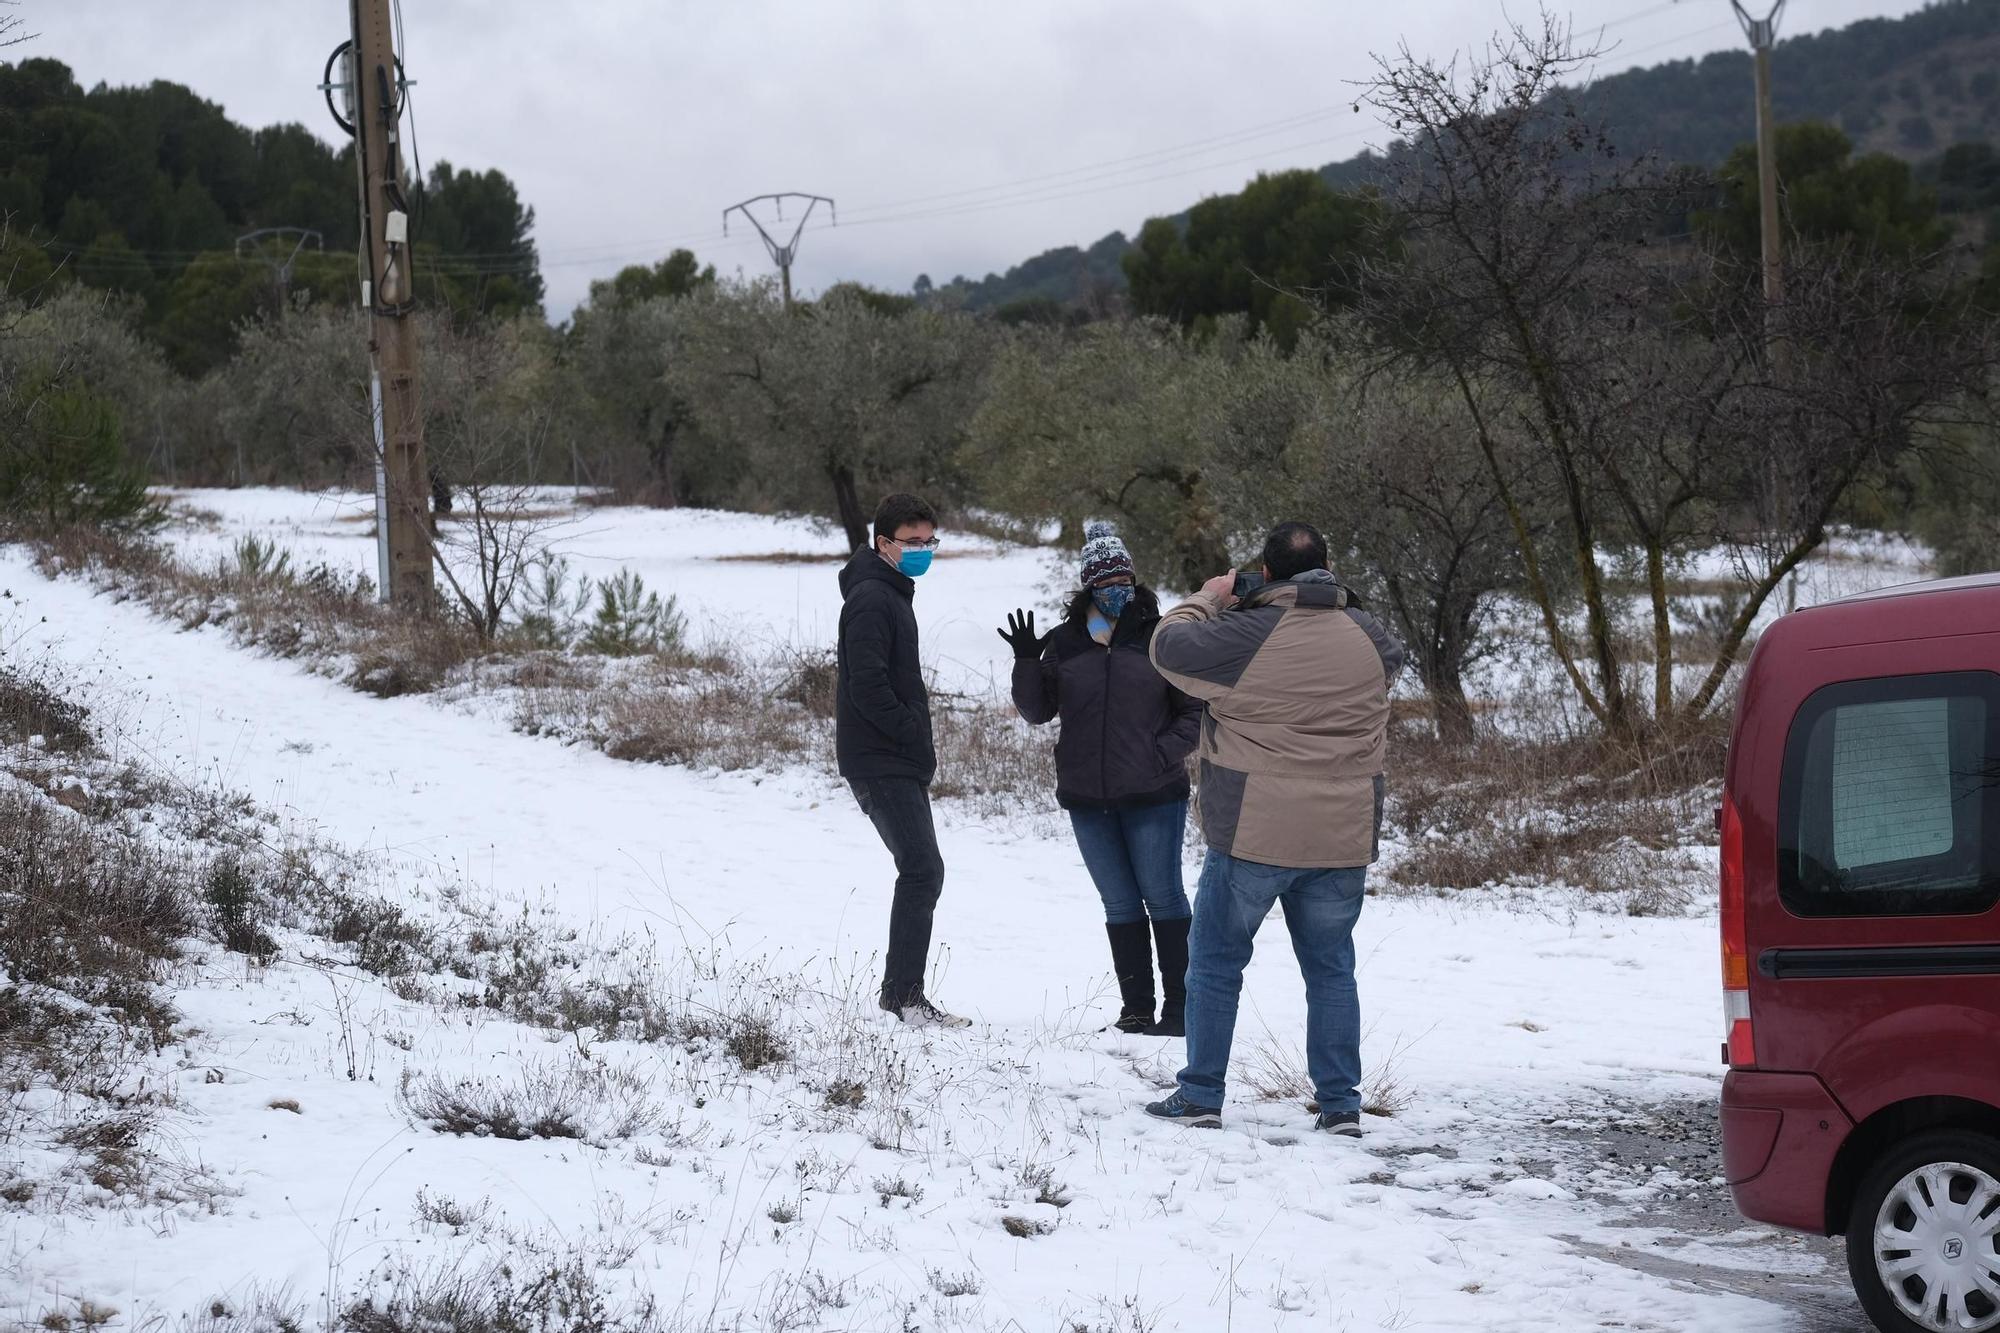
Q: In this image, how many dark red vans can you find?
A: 1